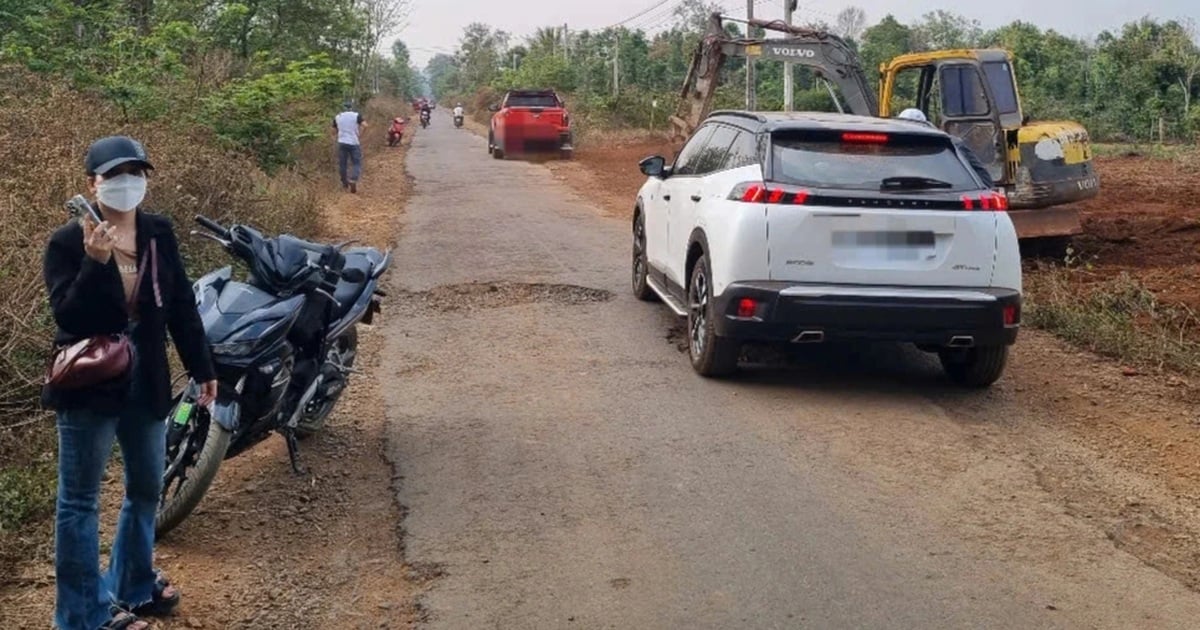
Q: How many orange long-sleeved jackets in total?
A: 0